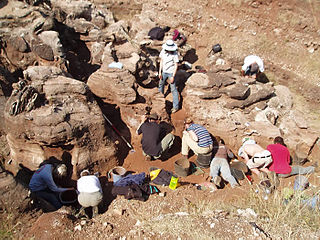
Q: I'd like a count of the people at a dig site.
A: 9